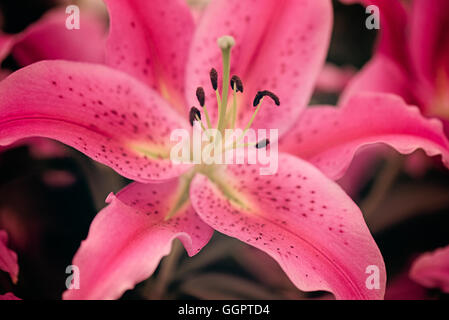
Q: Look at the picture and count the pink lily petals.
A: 6